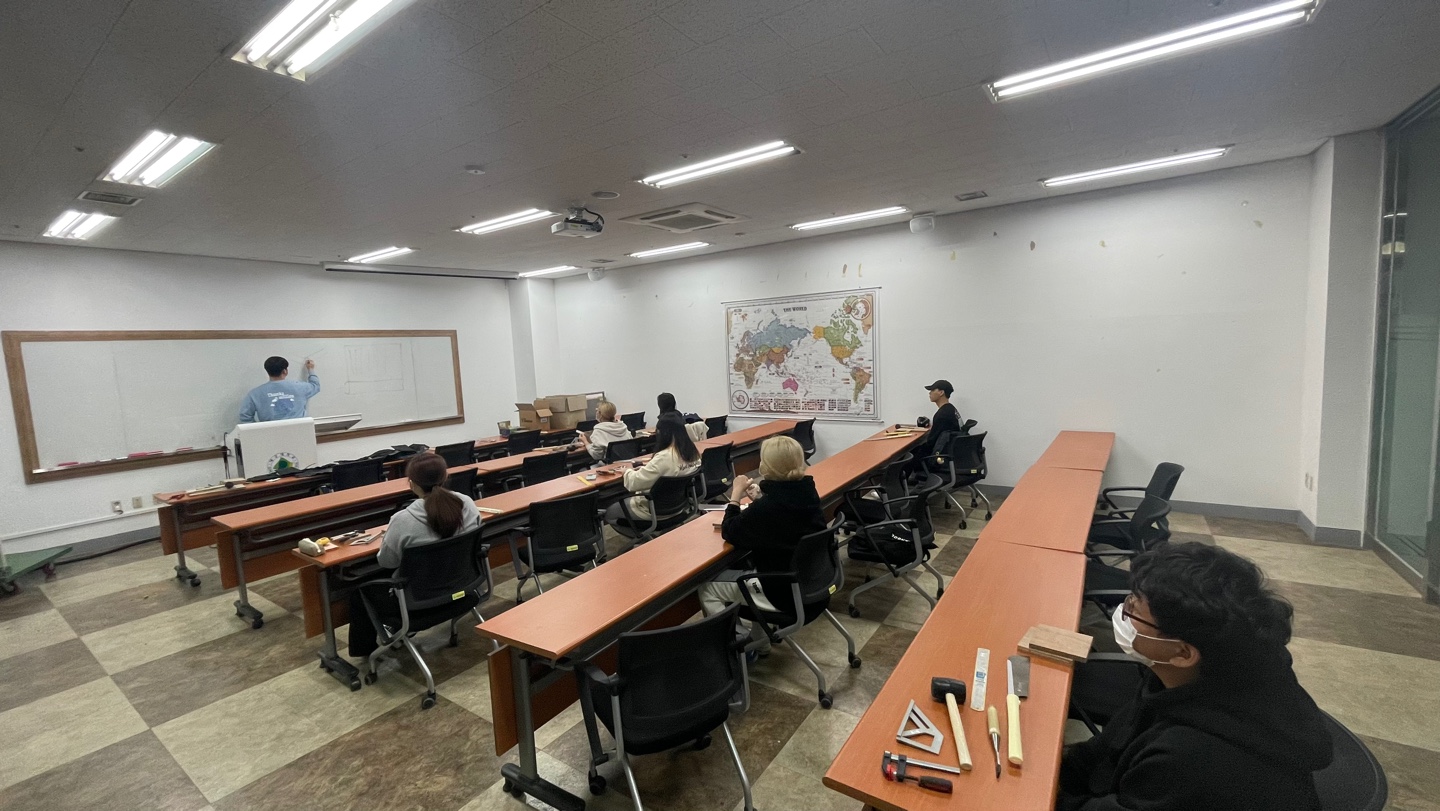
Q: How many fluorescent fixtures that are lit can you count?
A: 11